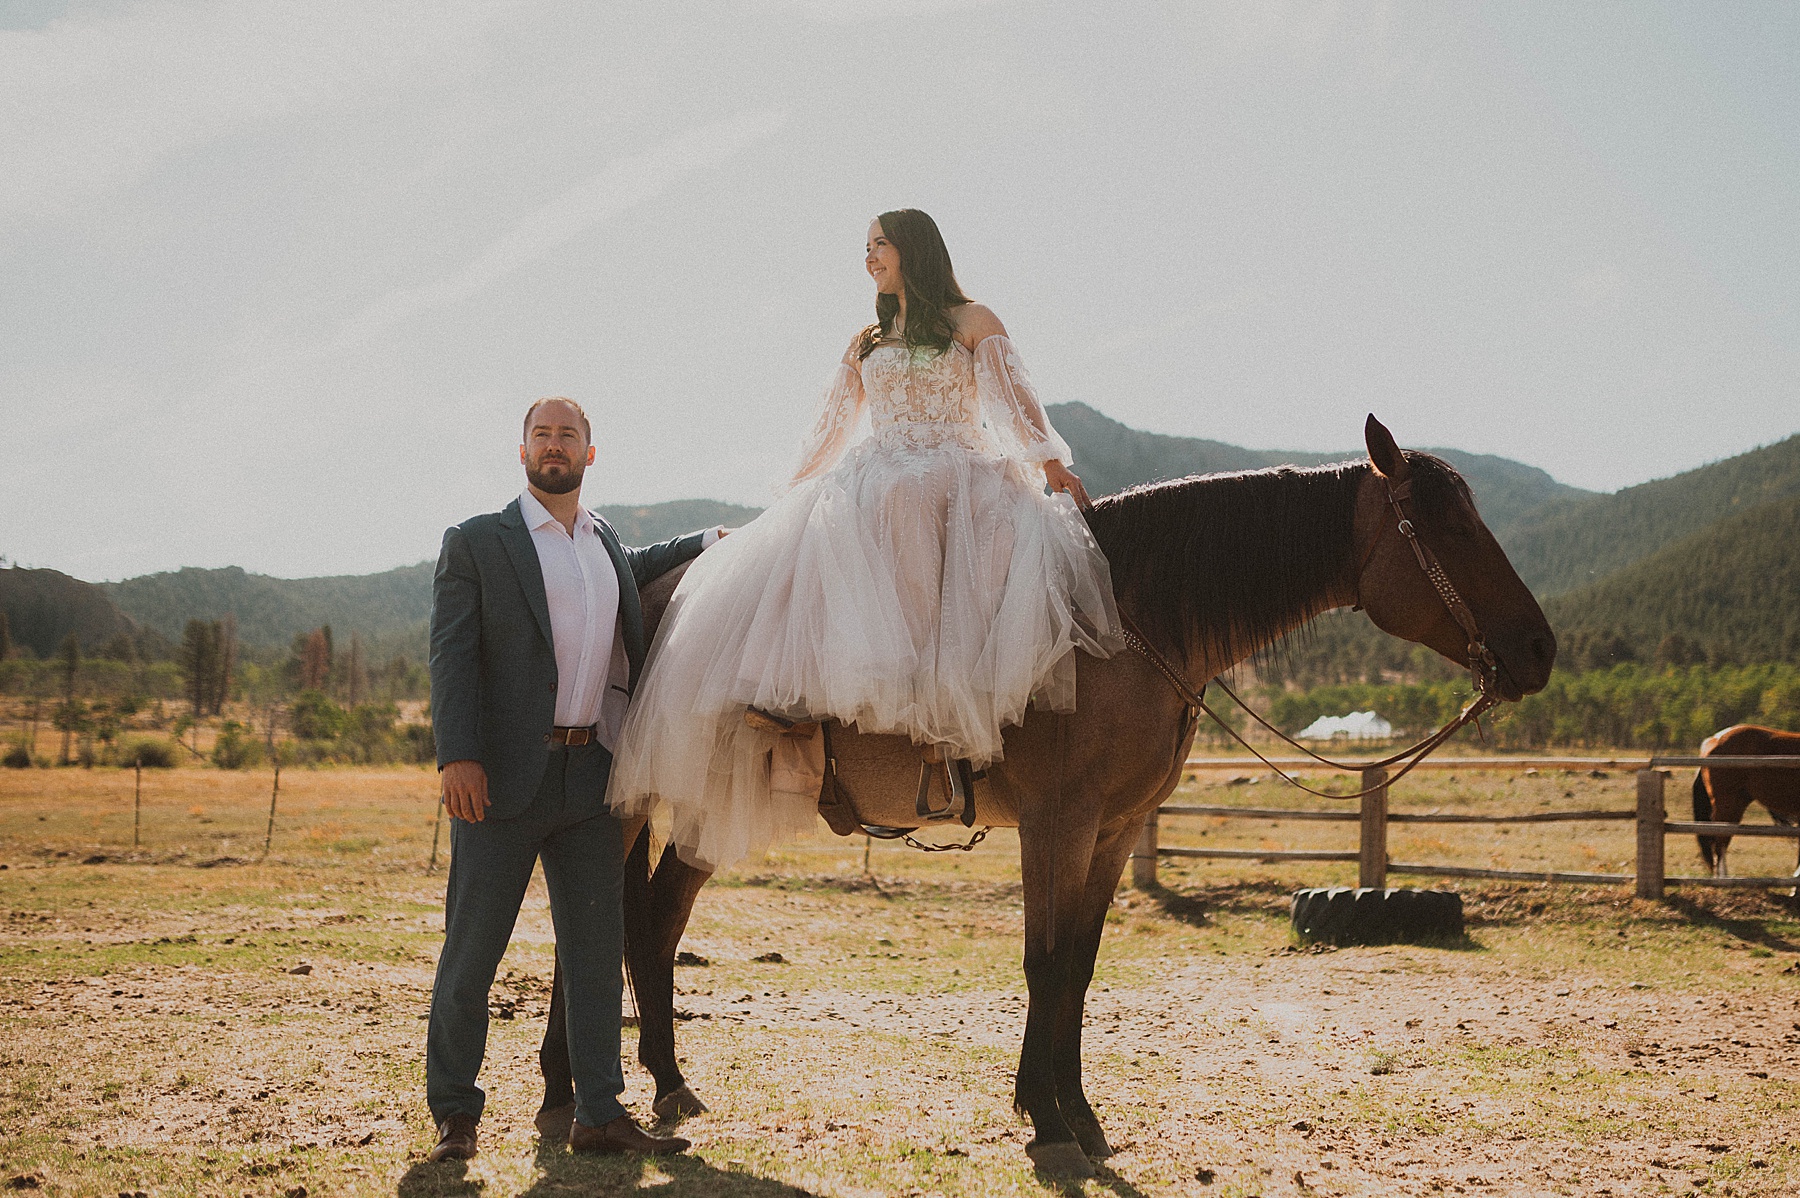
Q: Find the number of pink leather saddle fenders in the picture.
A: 0